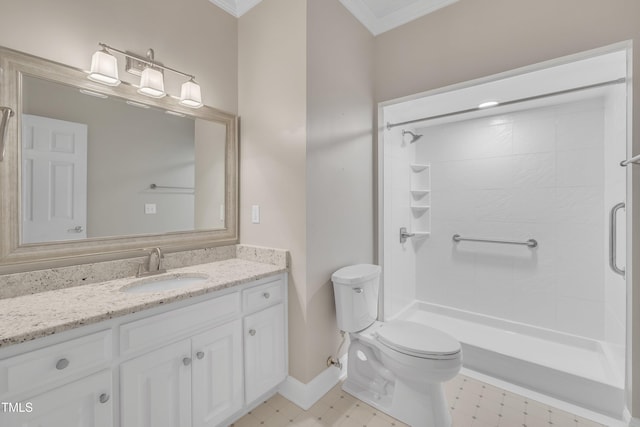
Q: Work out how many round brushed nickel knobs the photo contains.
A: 6